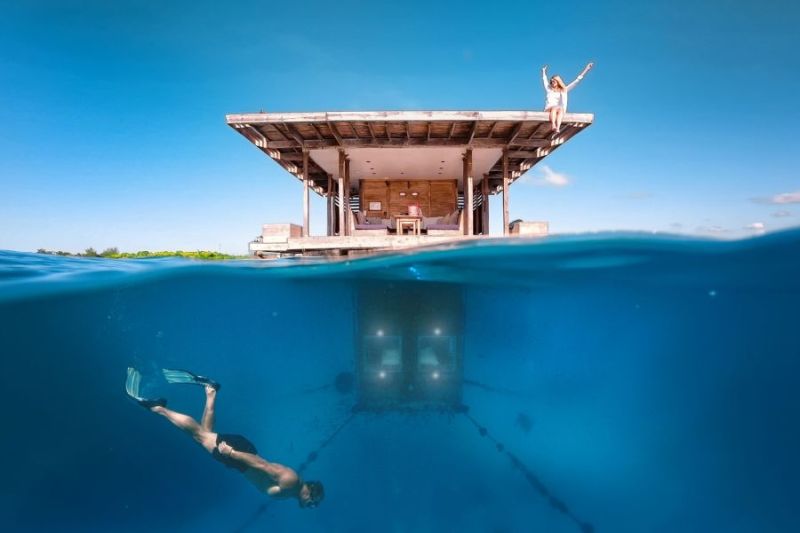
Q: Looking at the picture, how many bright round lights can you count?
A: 4